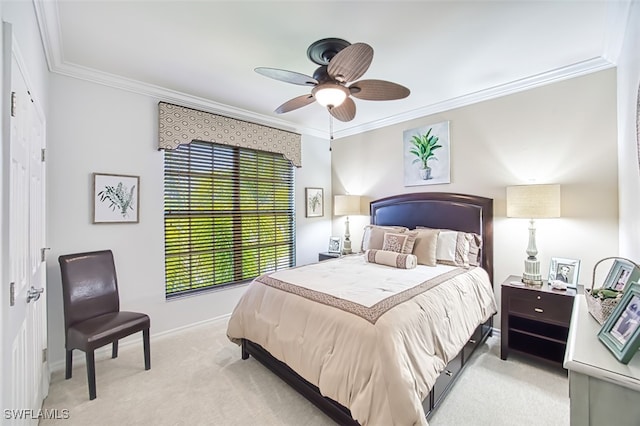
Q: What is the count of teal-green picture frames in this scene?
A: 2